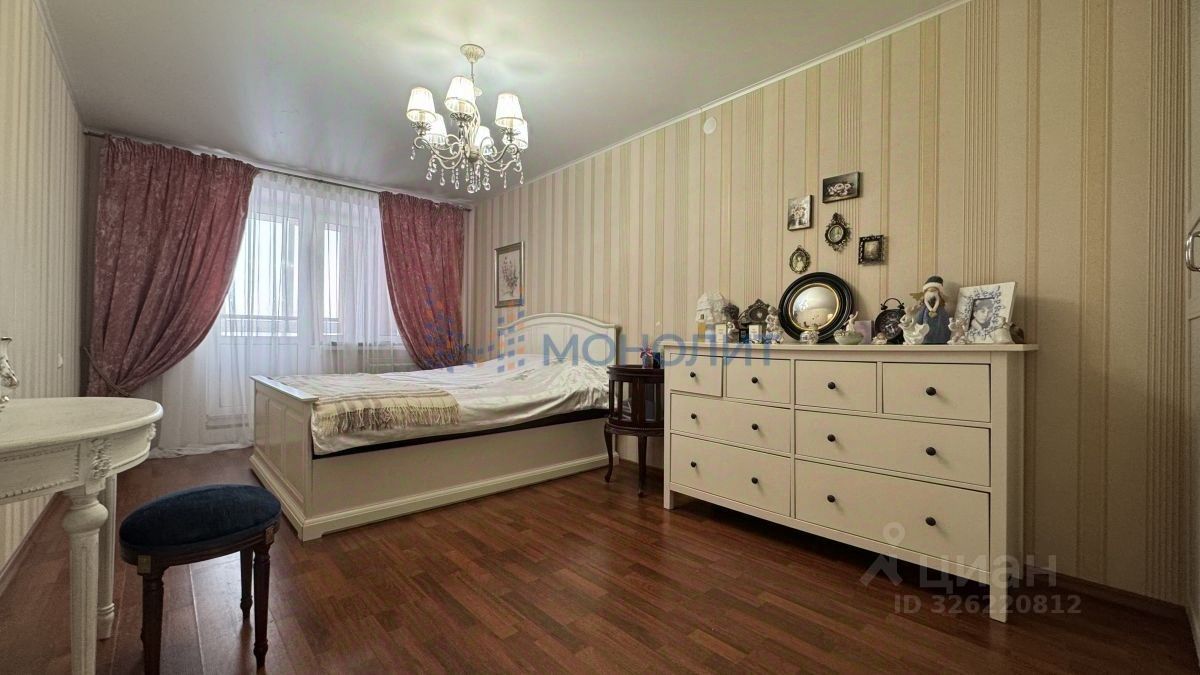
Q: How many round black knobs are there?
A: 12